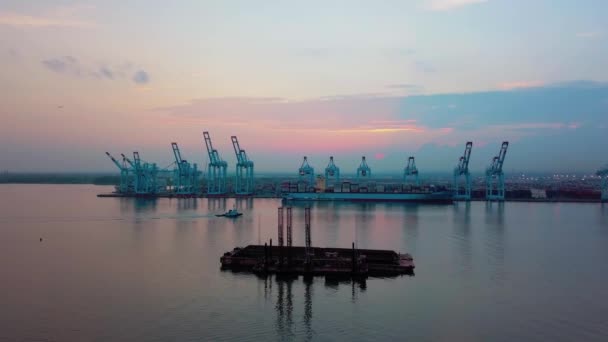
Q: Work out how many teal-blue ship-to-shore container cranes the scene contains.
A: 13